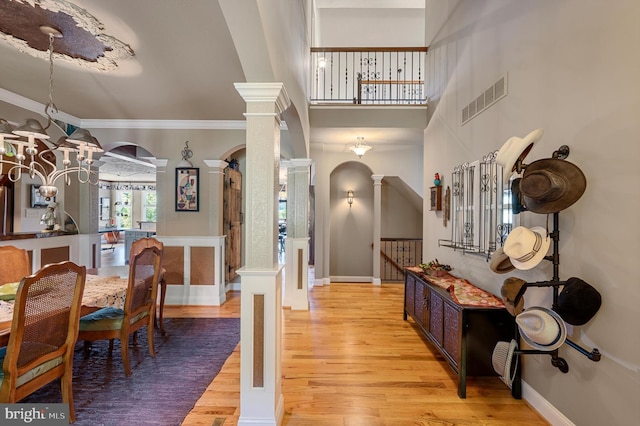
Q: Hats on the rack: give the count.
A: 9